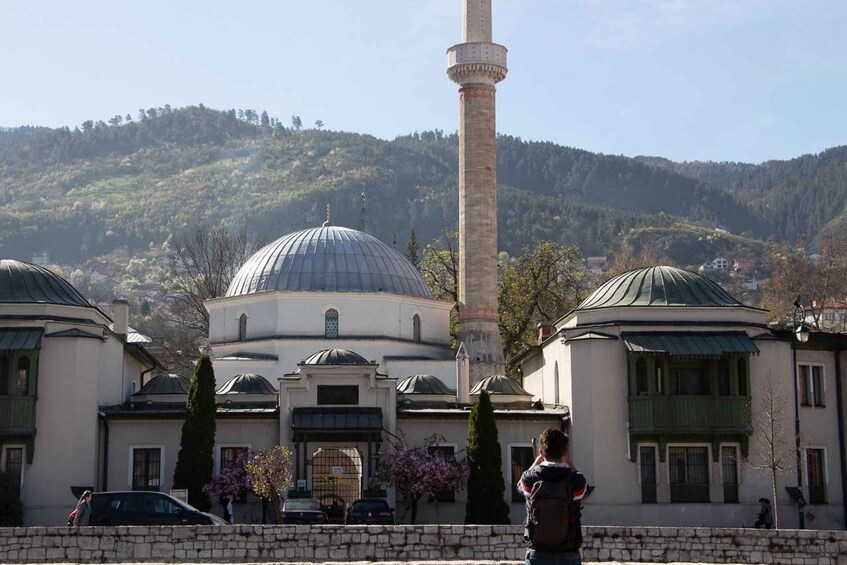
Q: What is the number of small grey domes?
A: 5